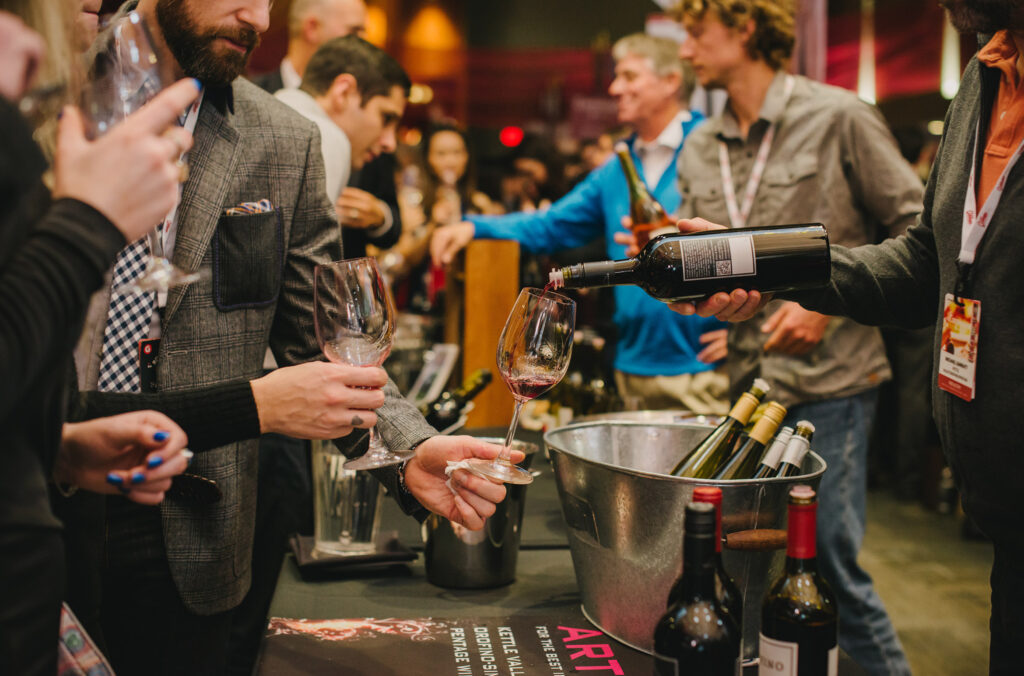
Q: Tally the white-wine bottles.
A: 4